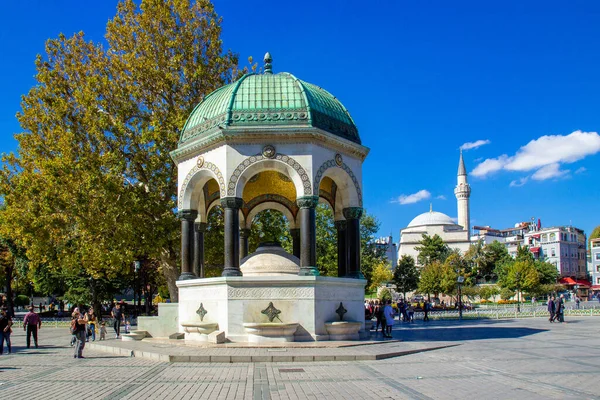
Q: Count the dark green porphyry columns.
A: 8